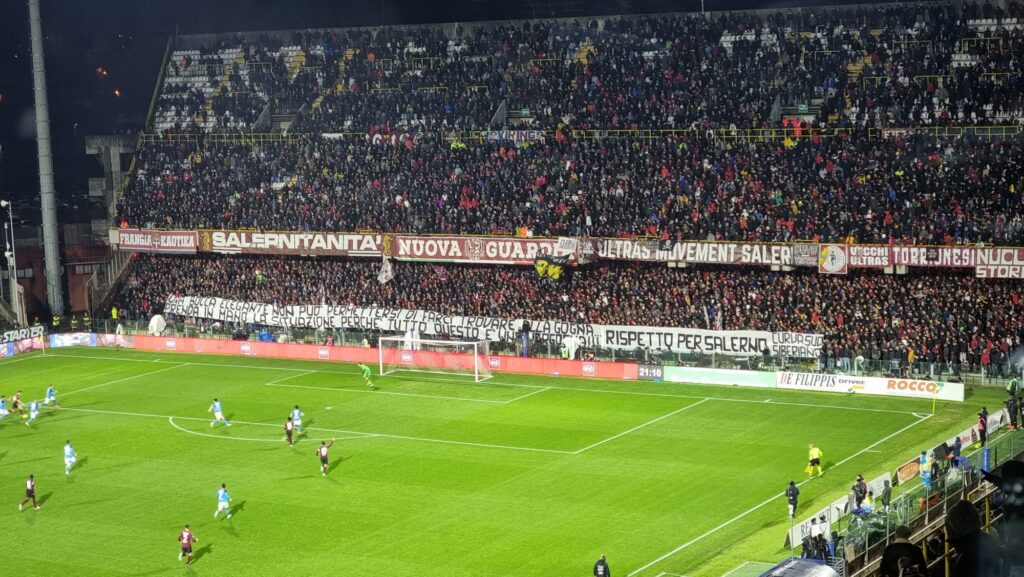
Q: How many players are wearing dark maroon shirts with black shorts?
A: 5